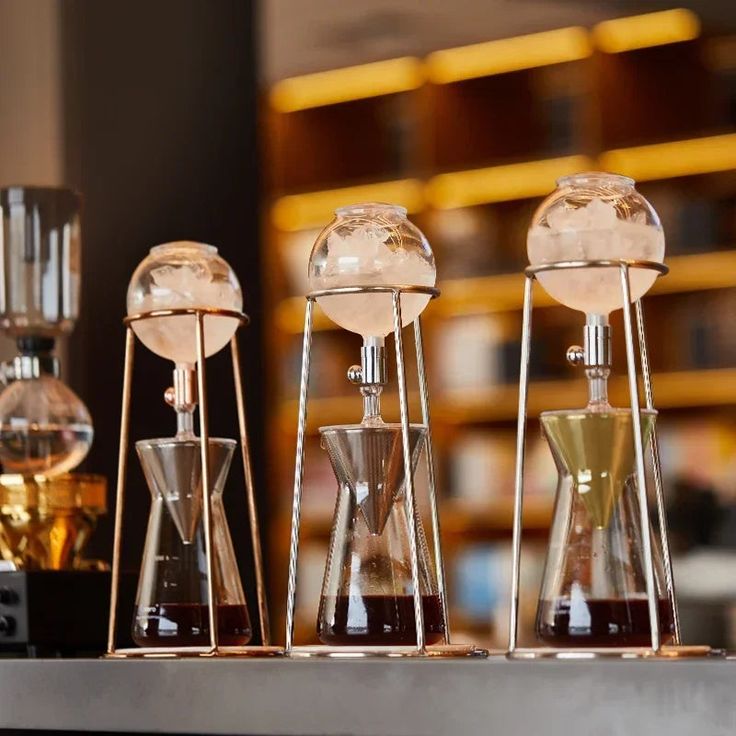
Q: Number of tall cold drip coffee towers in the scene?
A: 3